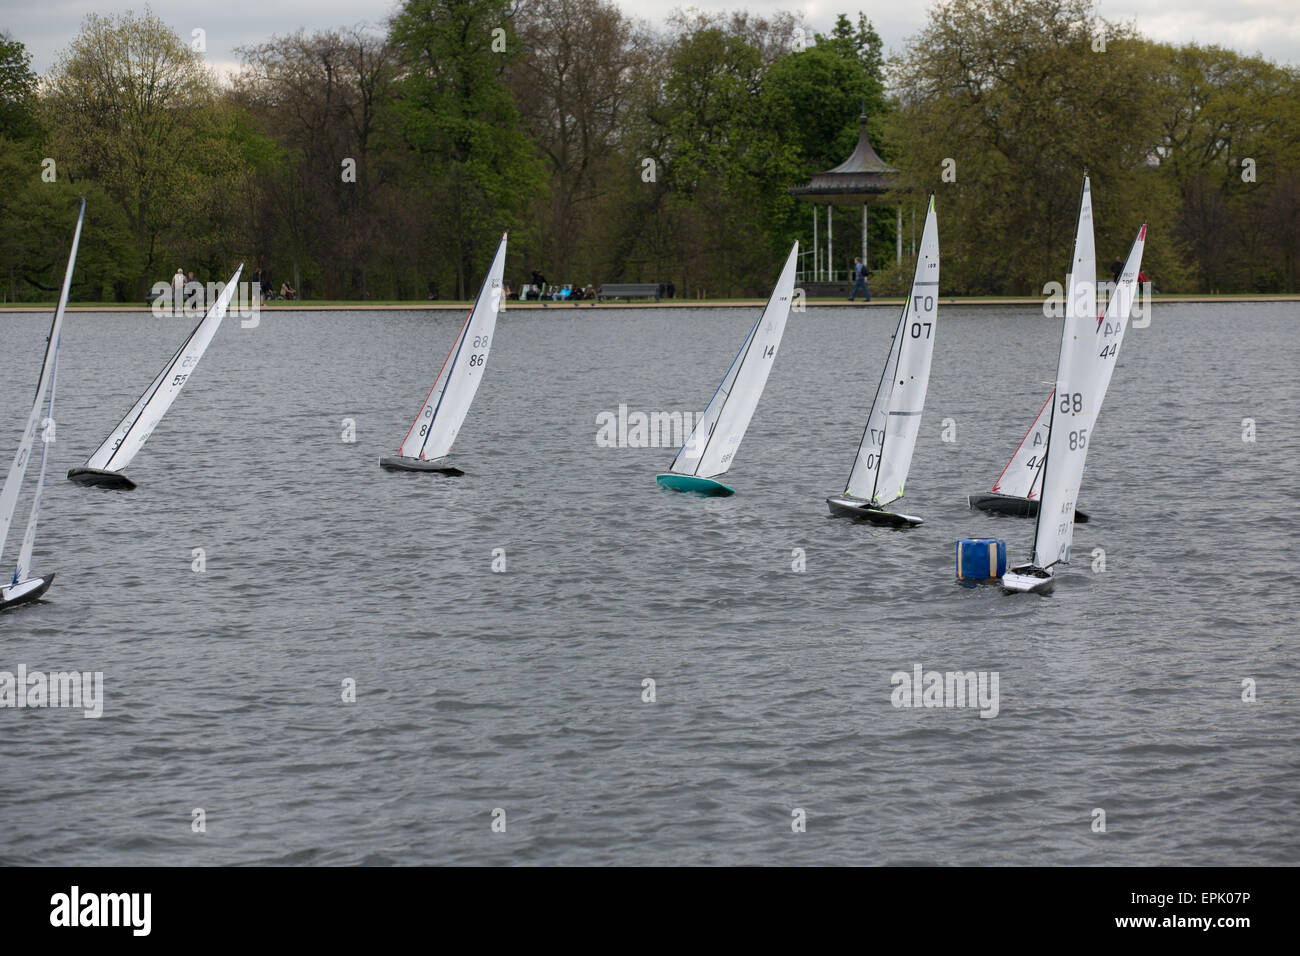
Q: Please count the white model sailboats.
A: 7